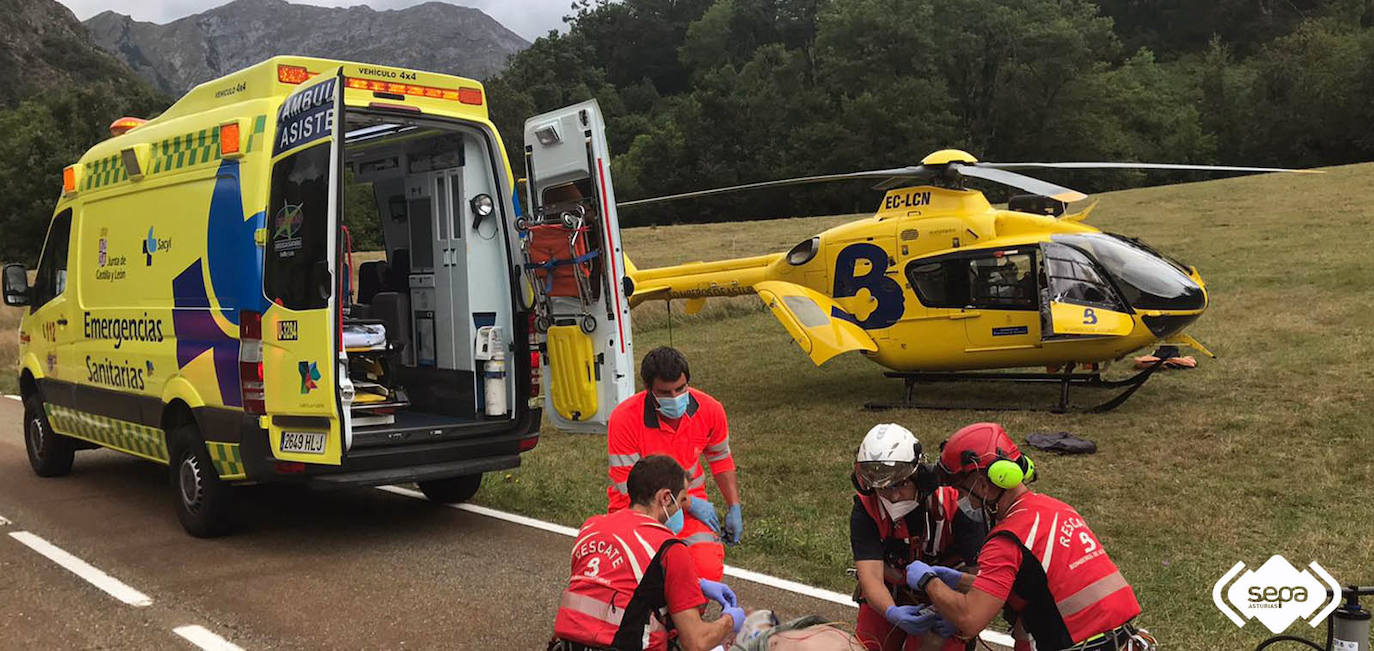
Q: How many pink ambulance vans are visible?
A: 0